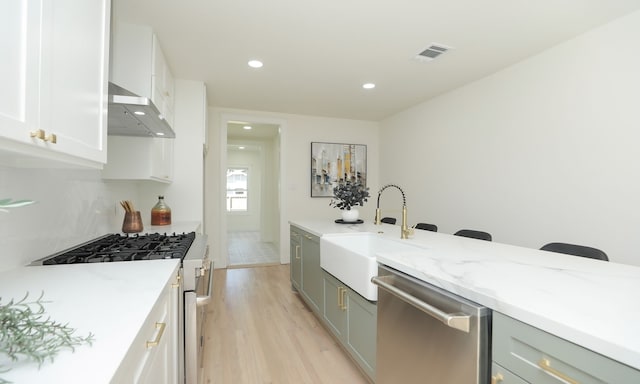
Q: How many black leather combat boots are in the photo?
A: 0